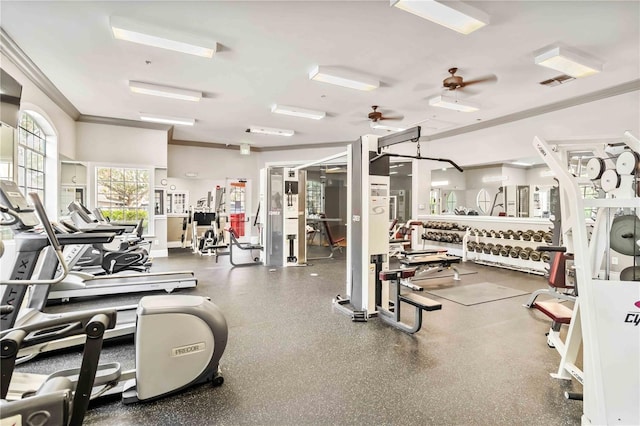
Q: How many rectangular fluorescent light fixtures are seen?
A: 10